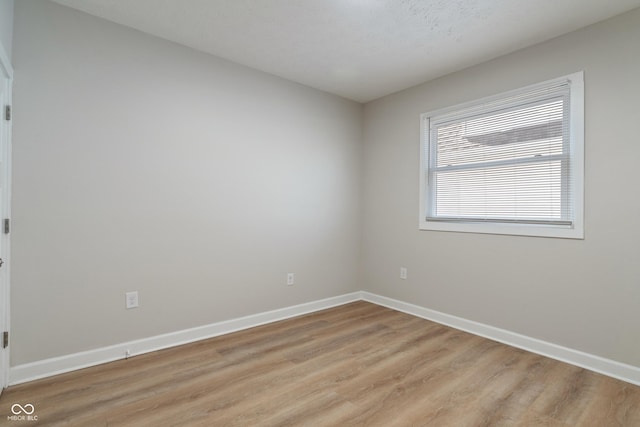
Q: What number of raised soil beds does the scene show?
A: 0